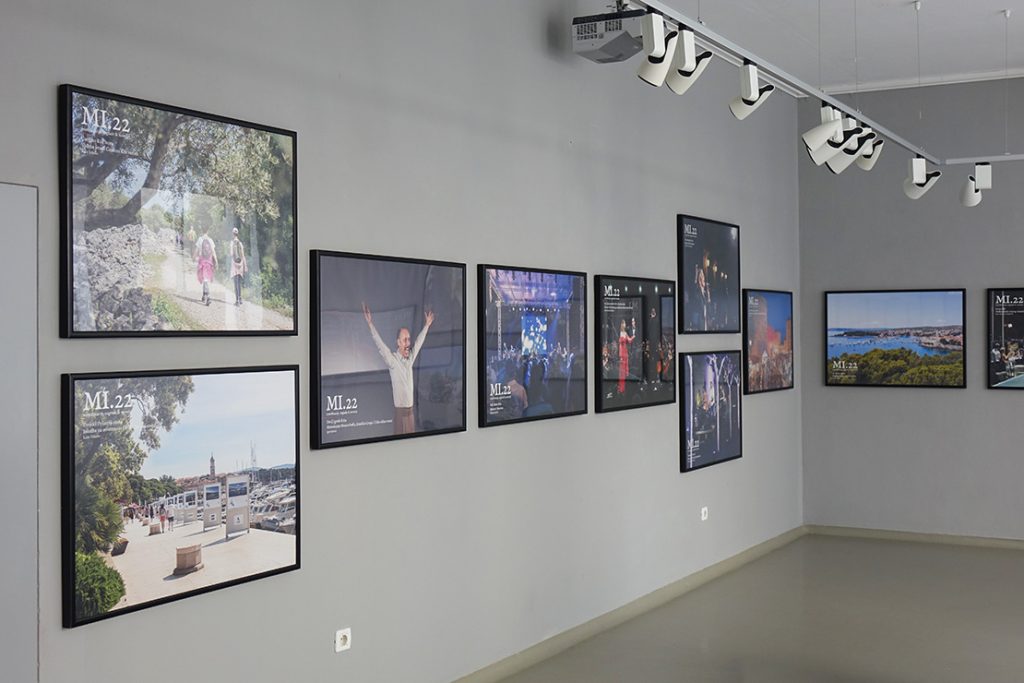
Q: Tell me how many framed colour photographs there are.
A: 10